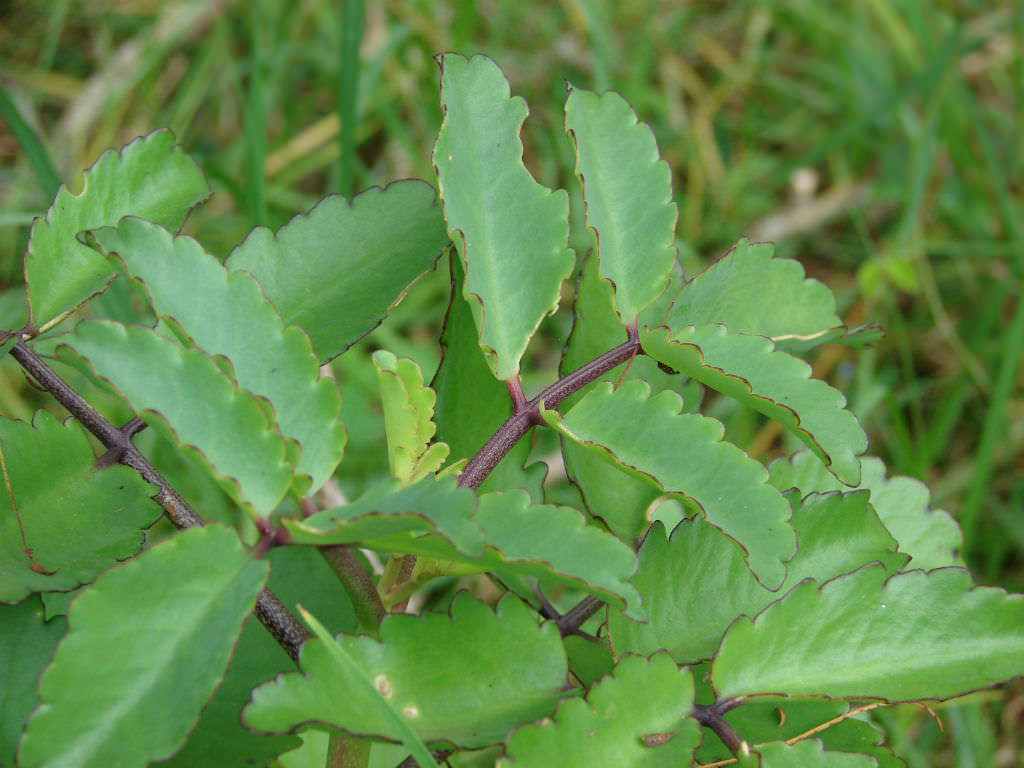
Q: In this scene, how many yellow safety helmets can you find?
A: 0